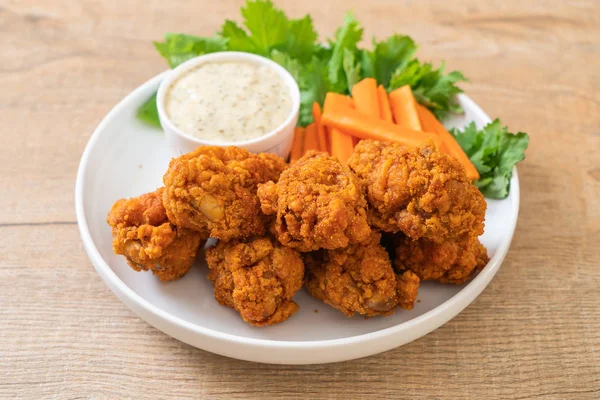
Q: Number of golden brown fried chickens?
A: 7